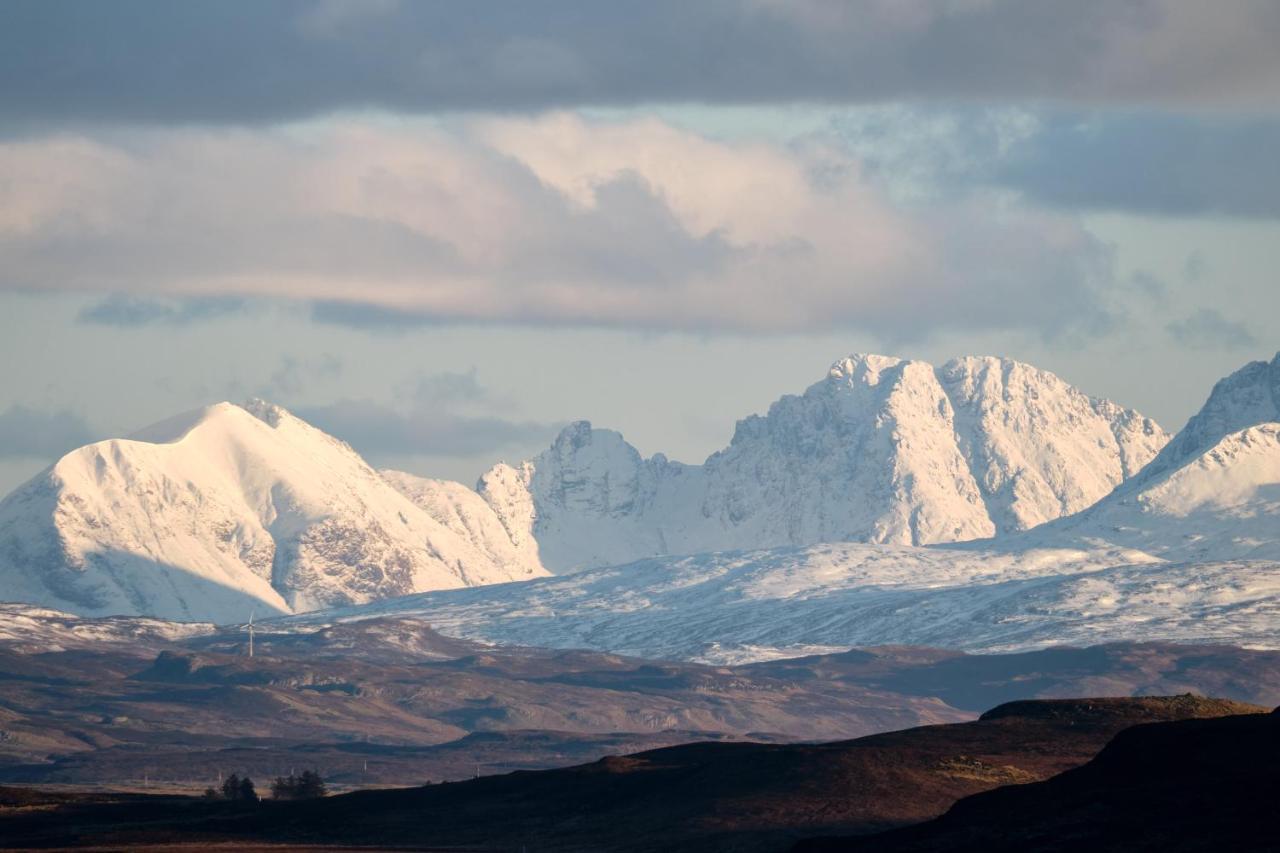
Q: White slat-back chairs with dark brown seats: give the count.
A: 0